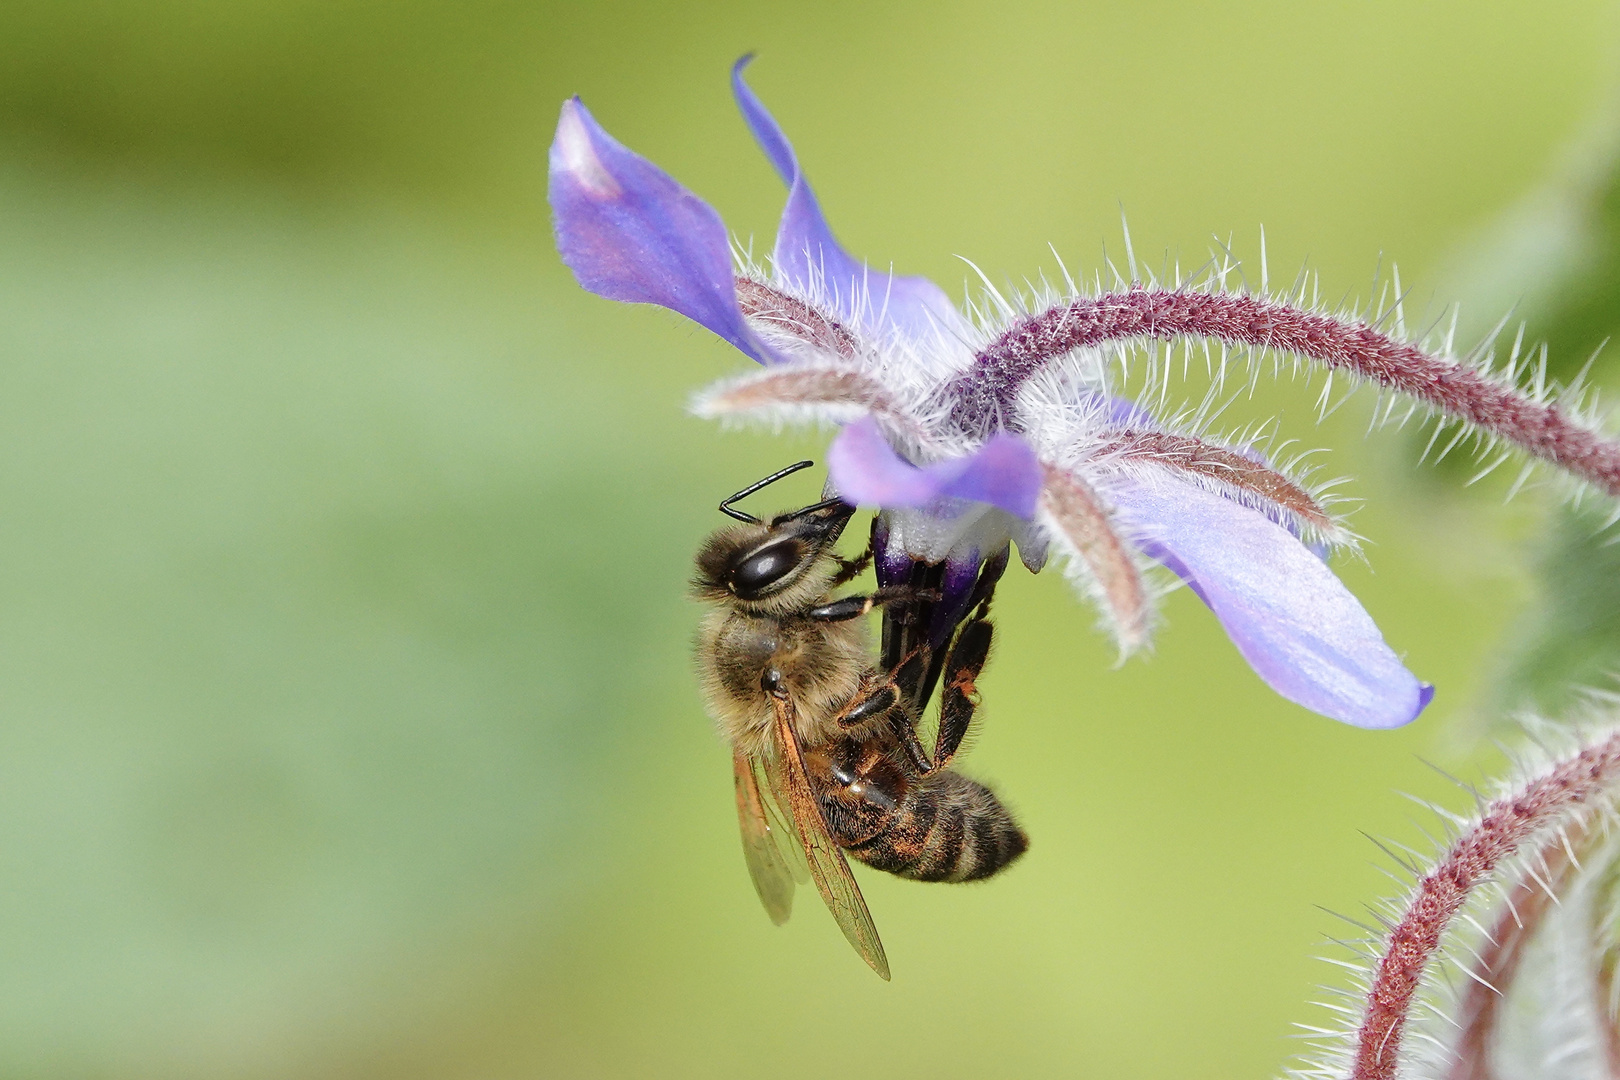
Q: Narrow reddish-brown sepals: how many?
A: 4